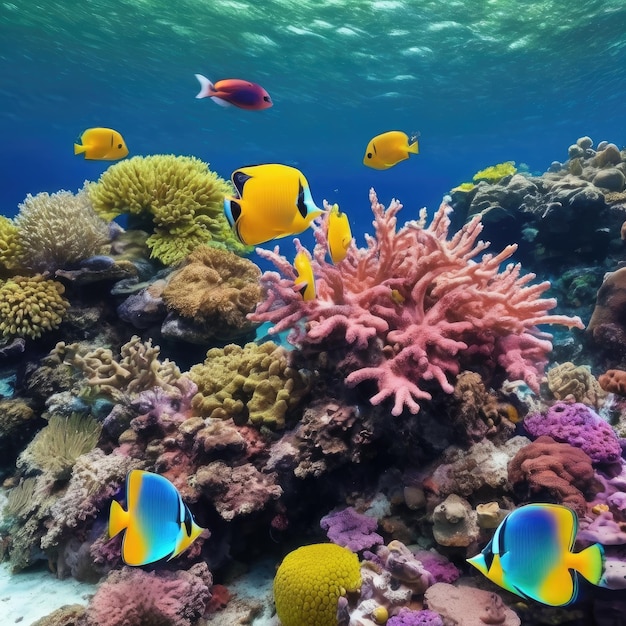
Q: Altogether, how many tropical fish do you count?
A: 8